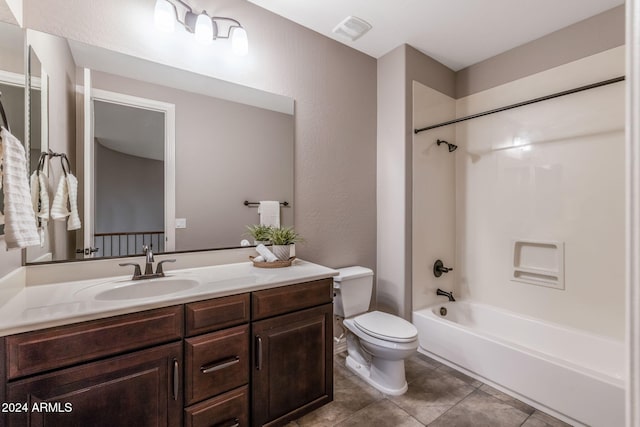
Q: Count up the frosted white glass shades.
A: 3